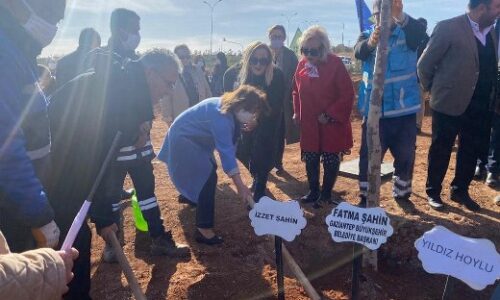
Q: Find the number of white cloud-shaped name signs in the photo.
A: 3